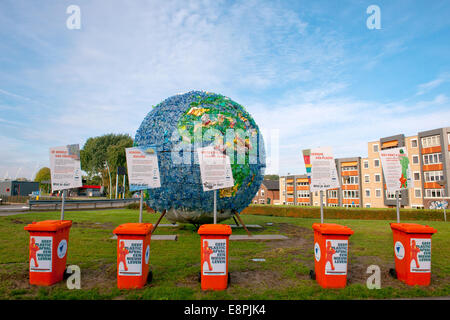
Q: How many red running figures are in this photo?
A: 5